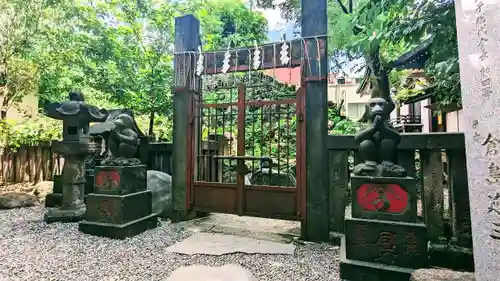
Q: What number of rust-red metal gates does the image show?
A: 1